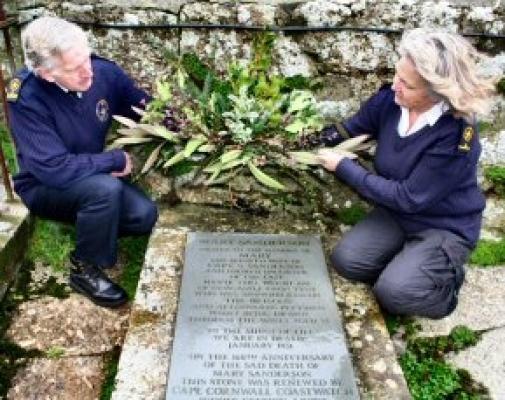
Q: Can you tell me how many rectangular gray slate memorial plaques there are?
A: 1